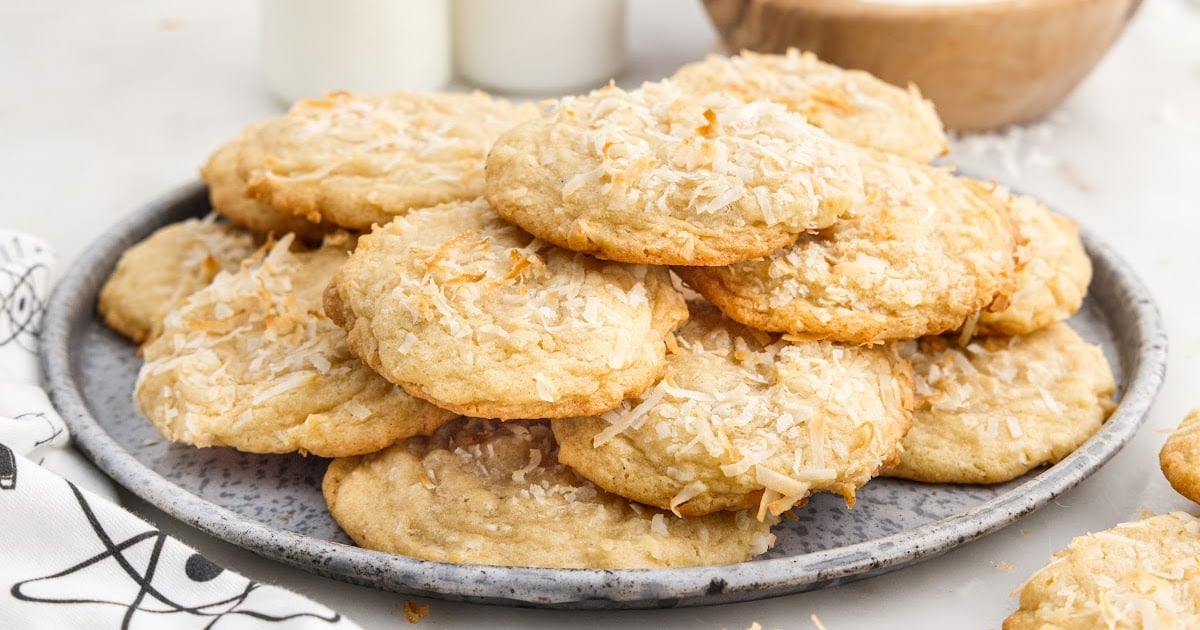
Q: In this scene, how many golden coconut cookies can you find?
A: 14